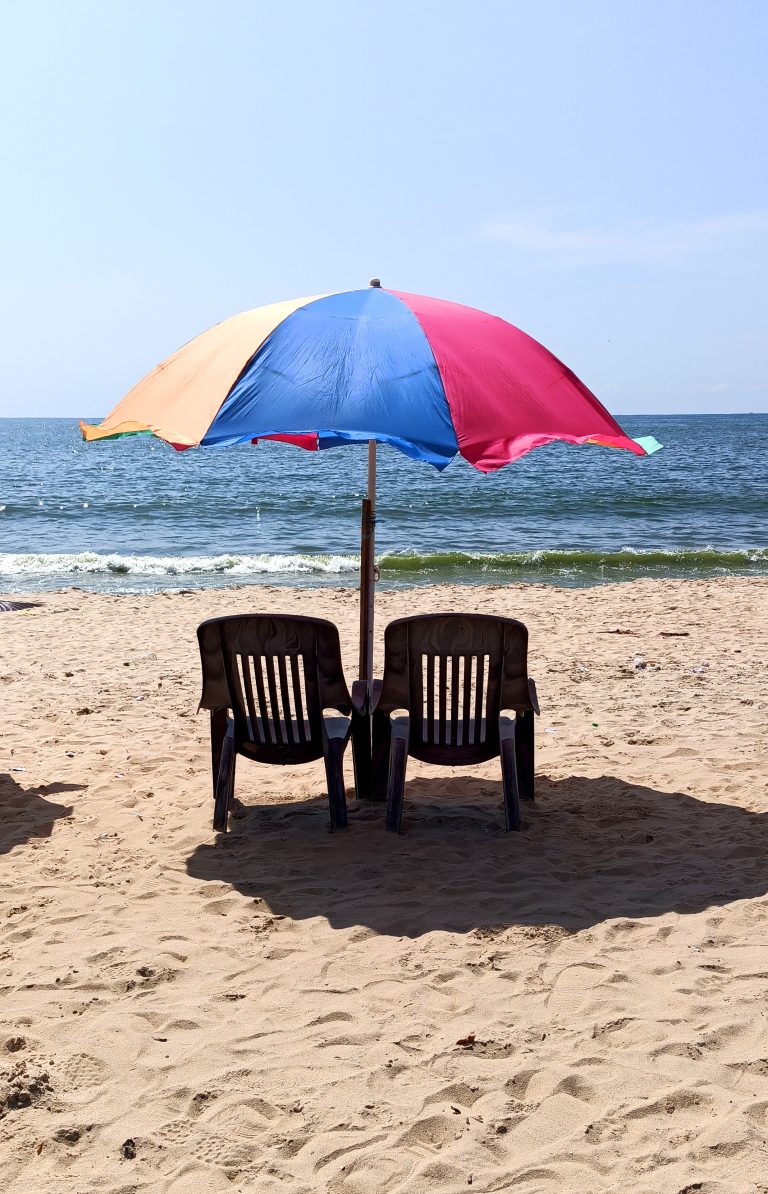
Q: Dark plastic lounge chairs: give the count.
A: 2